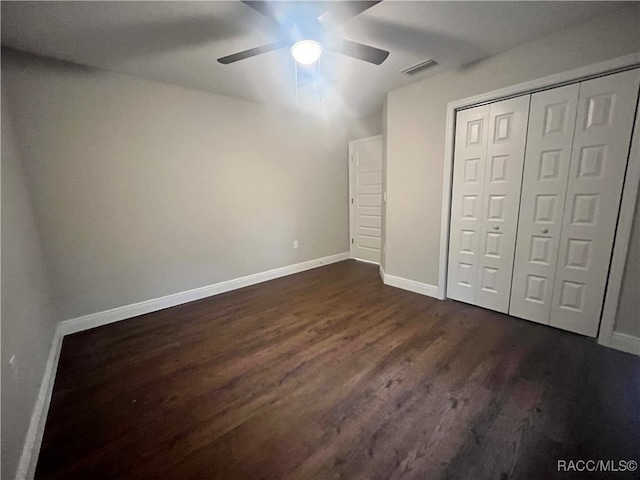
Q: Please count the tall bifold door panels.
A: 4